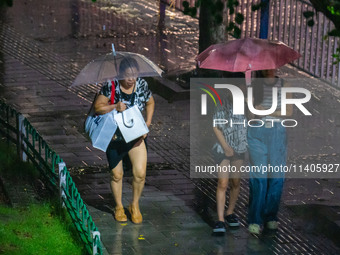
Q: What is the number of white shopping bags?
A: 2